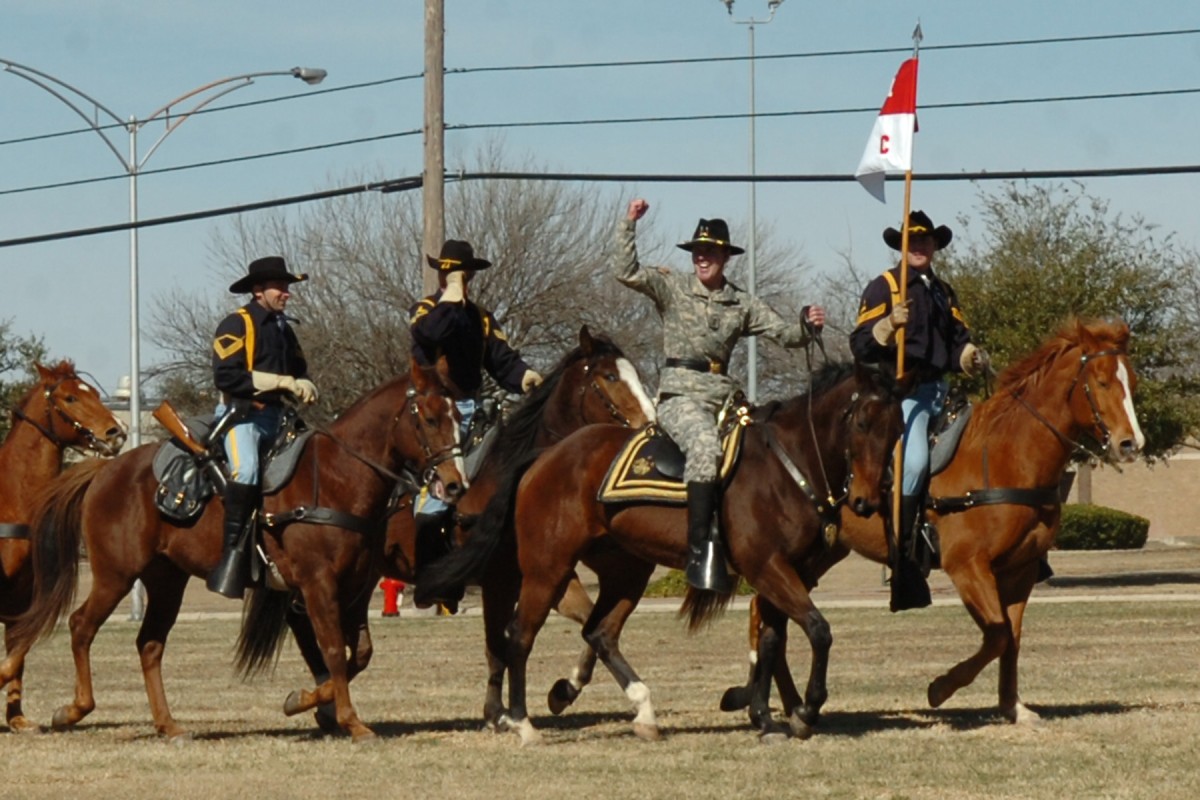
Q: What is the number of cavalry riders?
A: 4